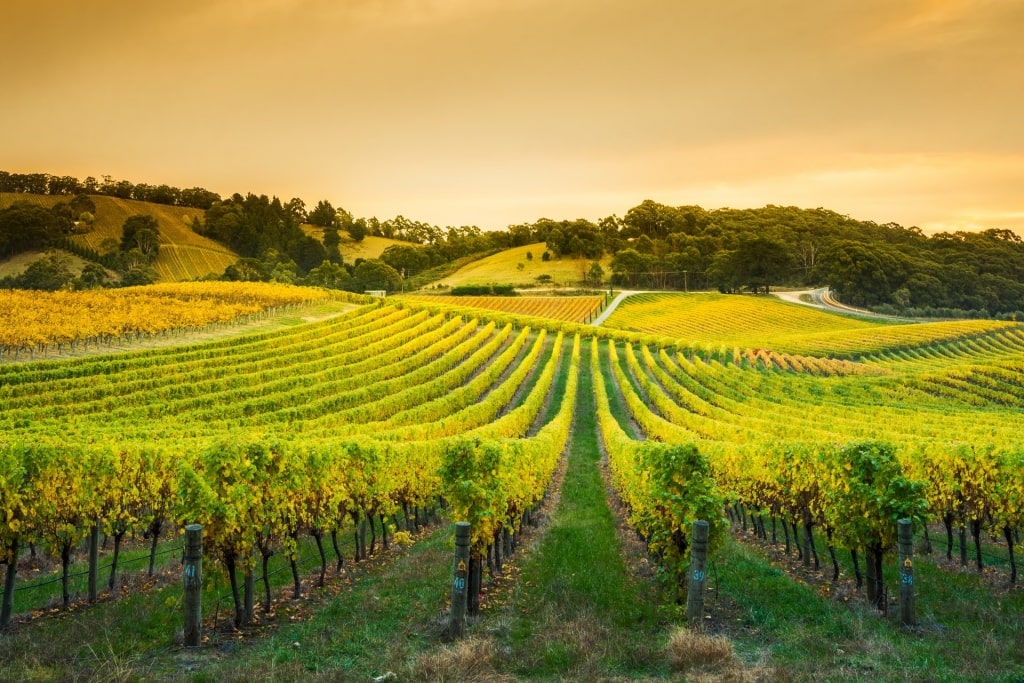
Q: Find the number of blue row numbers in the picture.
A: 4